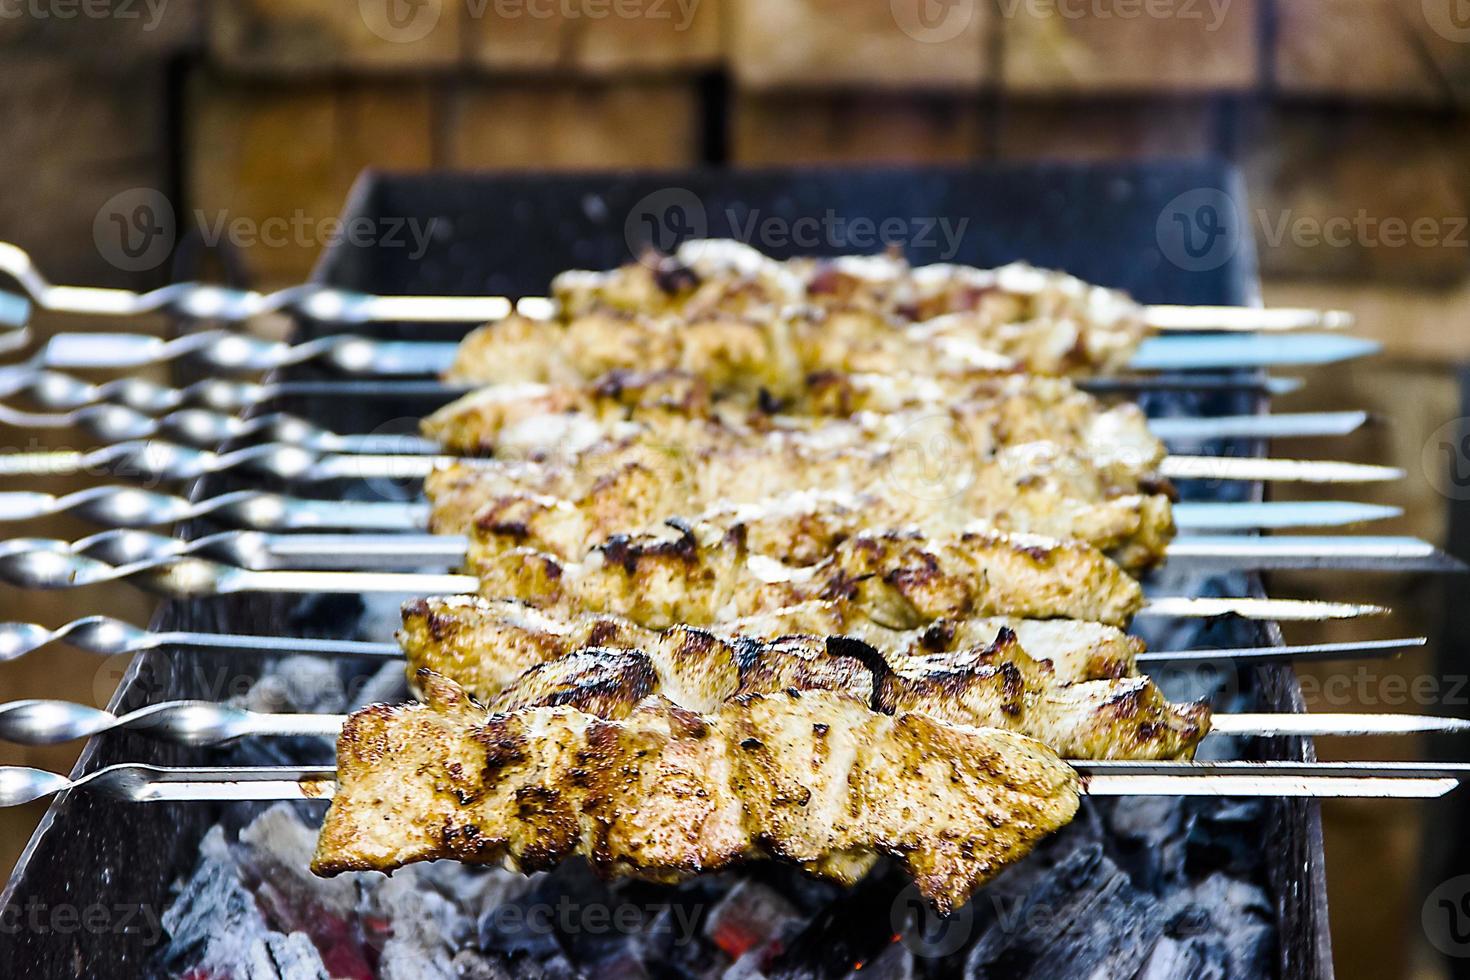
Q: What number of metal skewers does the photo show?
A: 11